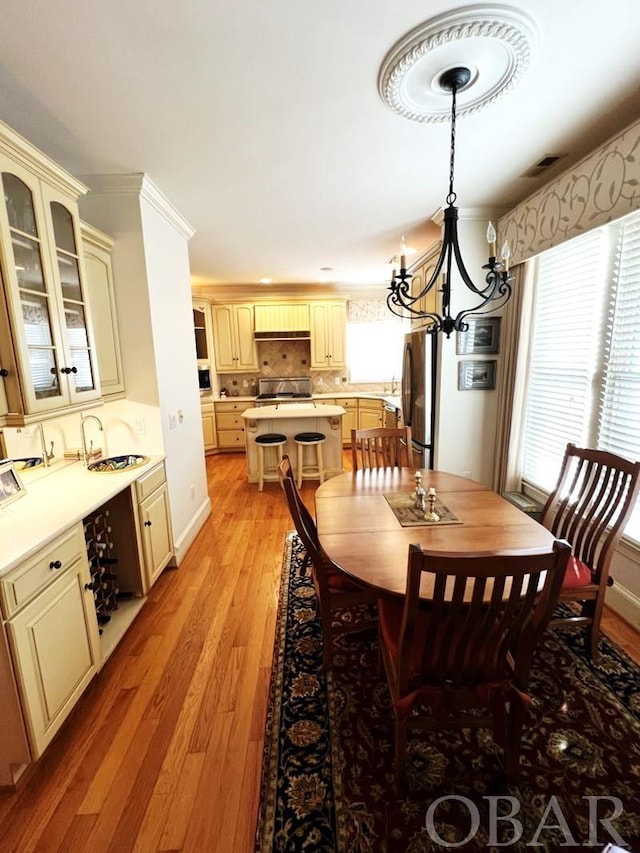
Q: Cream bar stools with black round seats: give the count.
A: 2